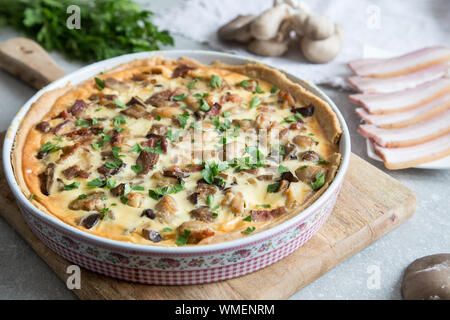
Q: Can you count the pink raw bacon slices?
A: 6